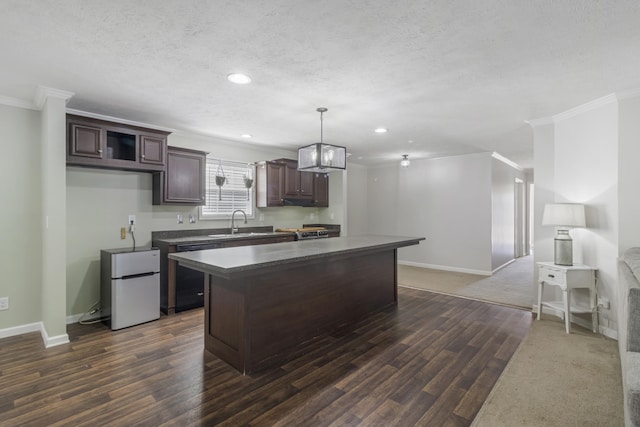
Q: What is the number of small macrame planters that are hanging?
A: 2